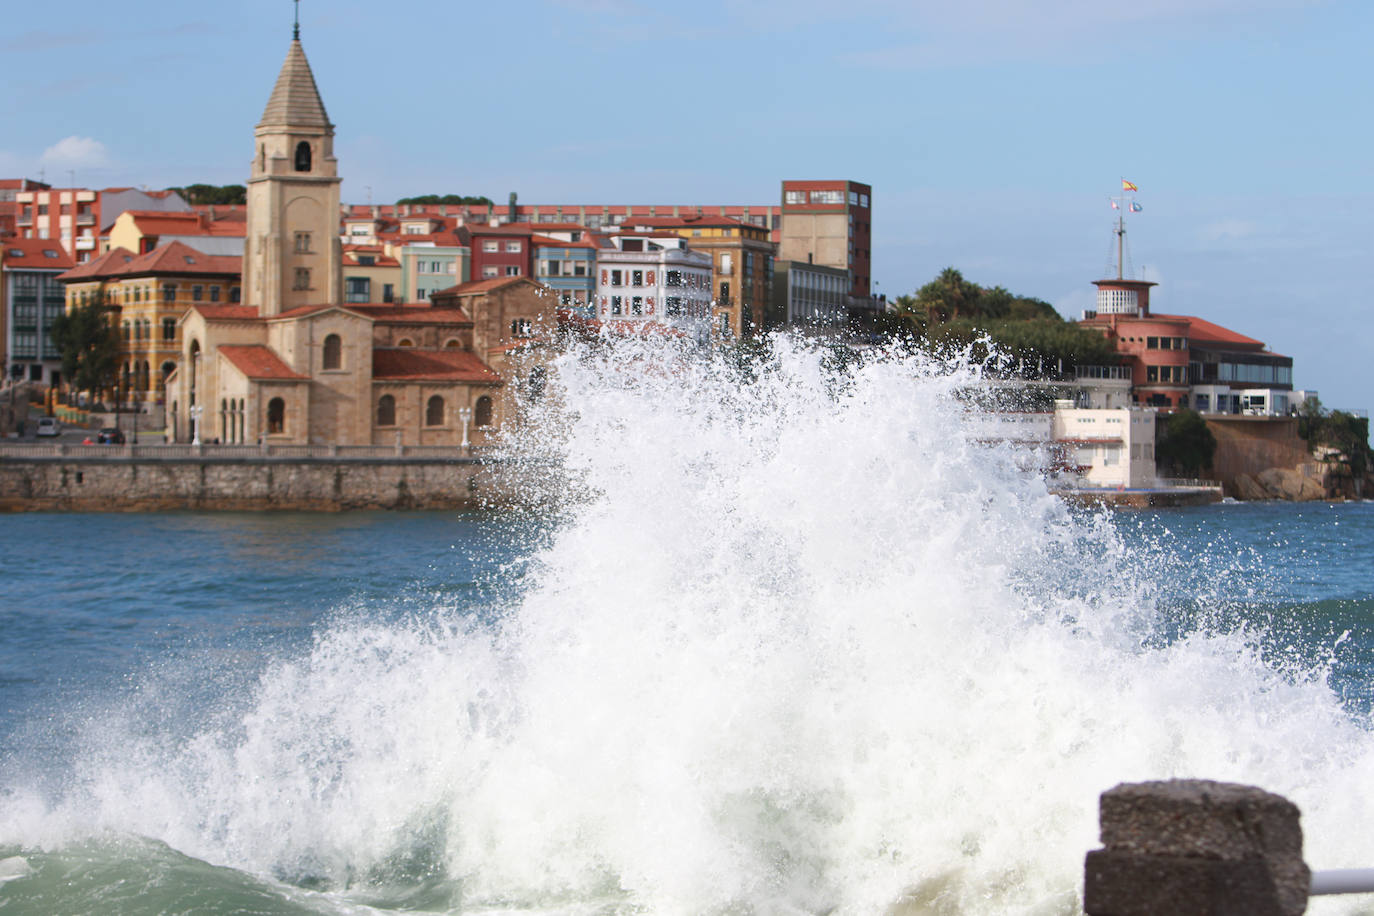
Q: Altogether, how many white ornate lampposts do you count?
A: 2